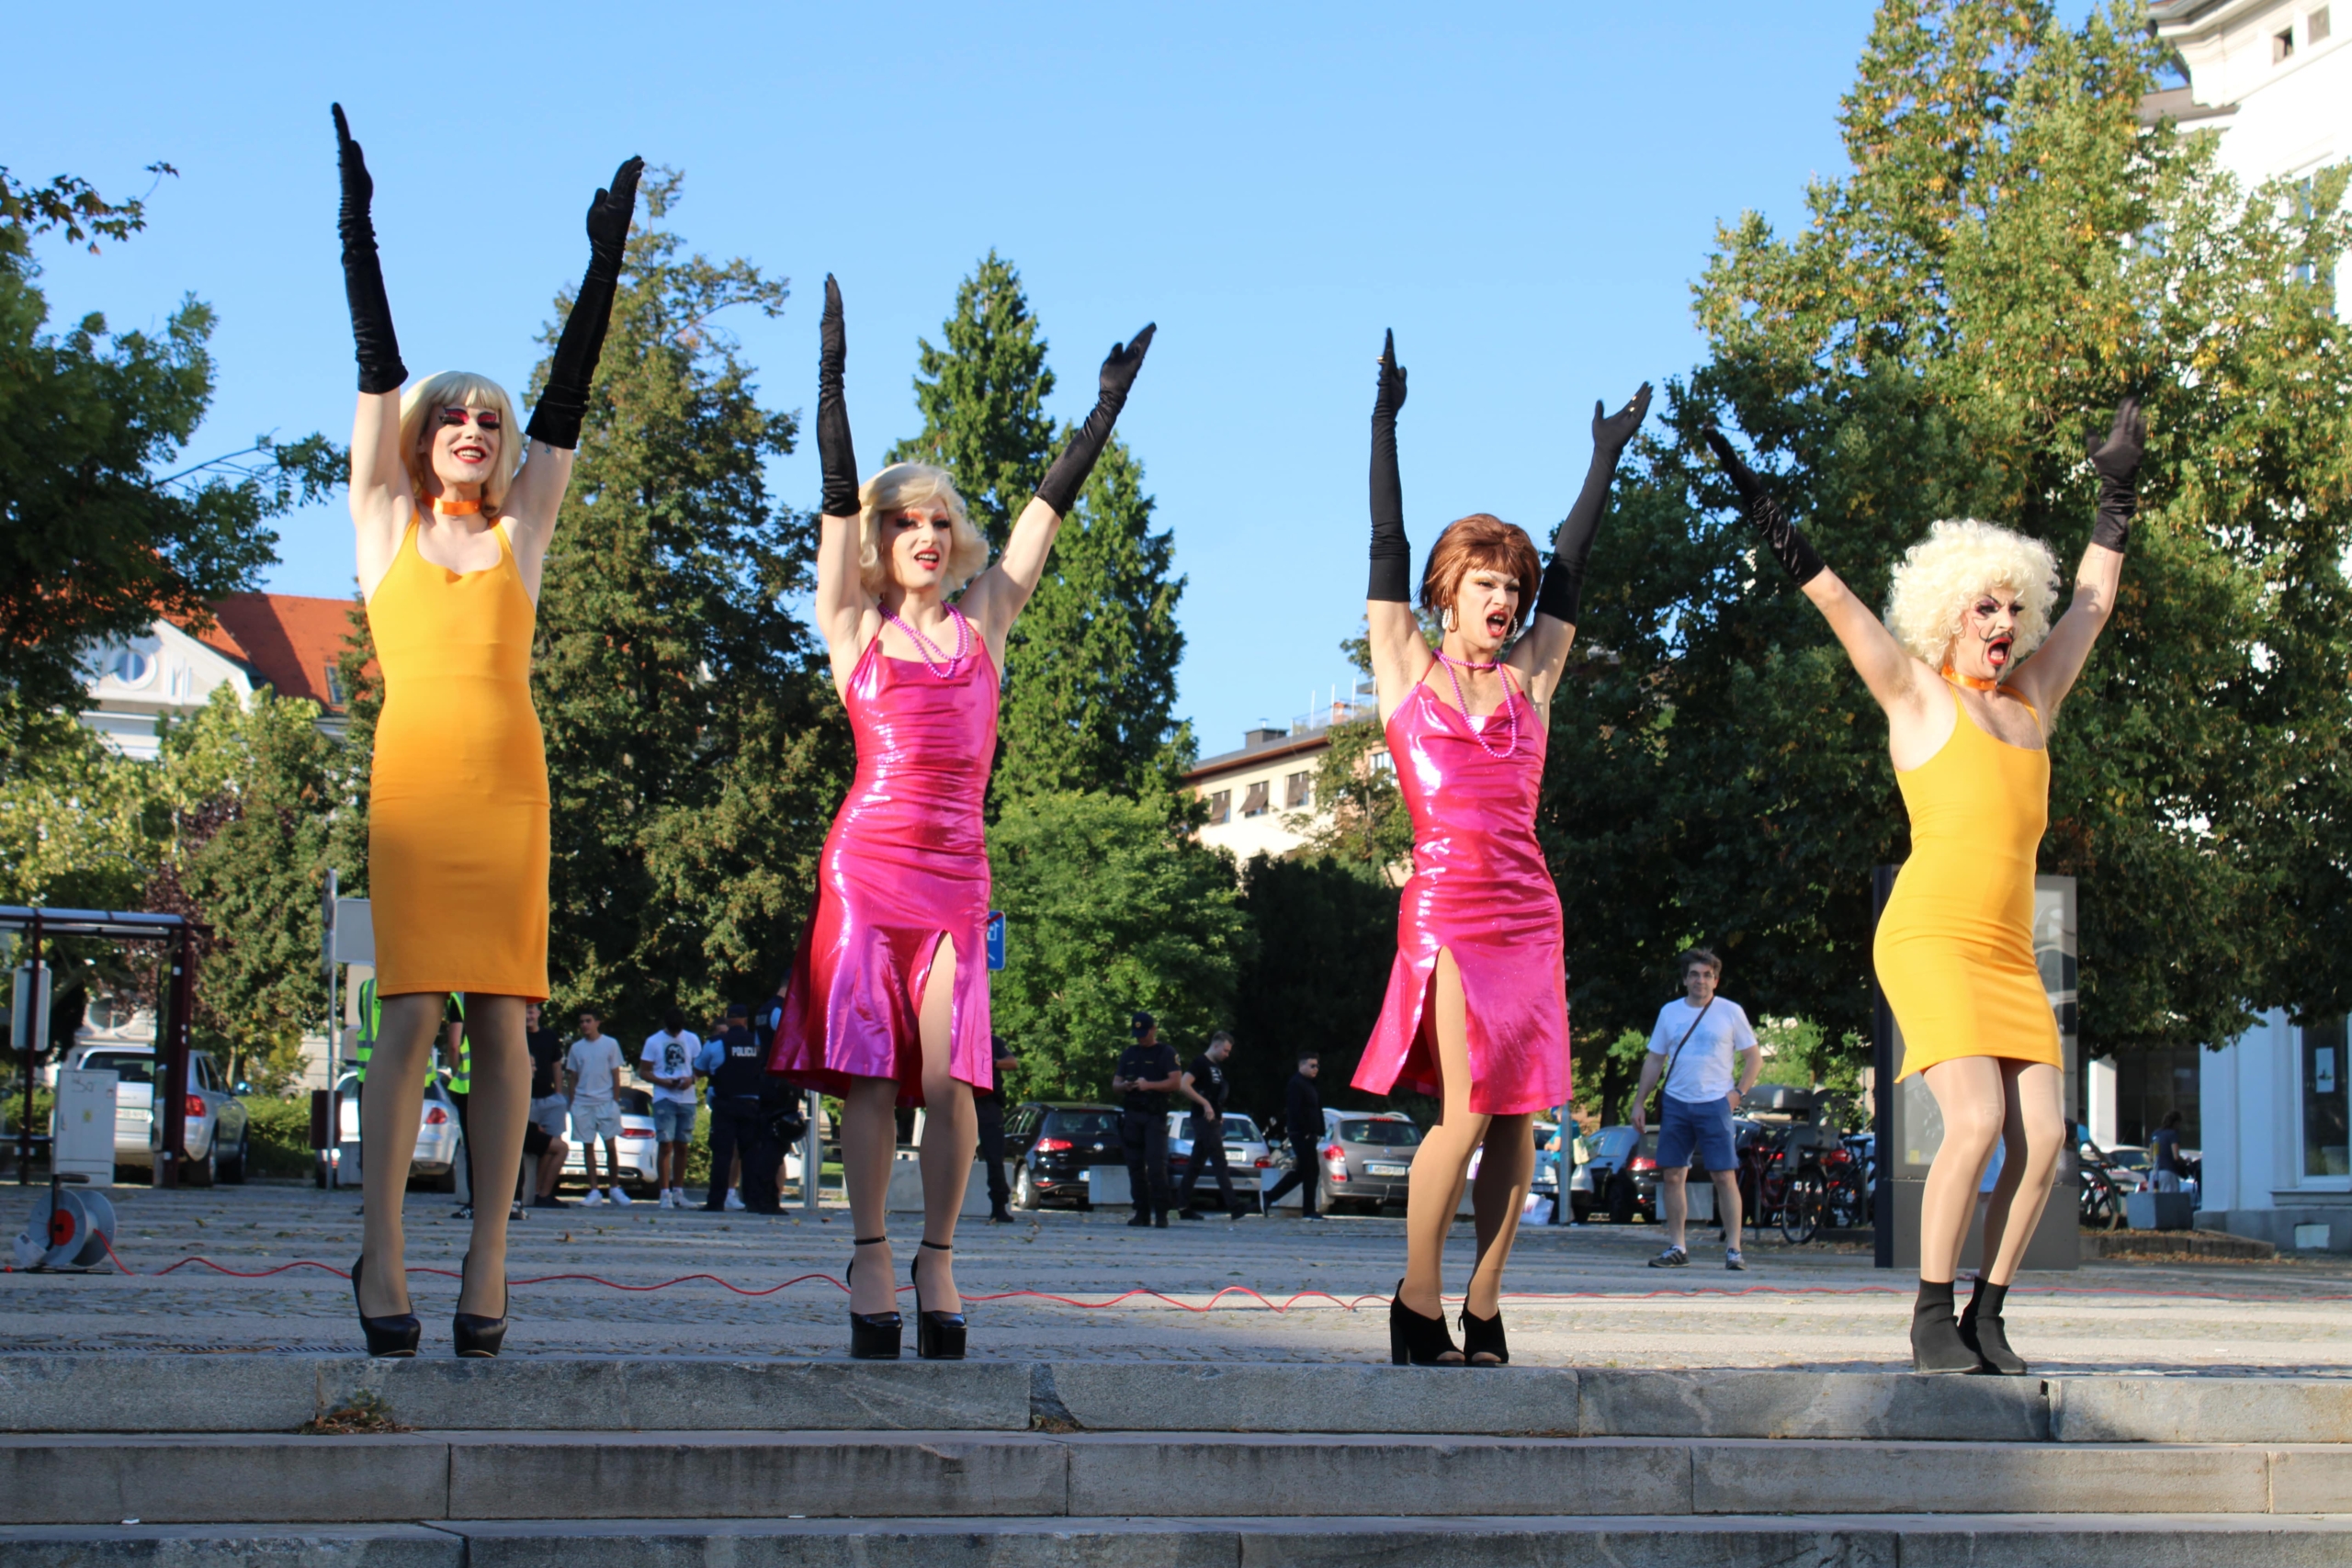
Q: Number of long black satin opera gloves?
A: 8